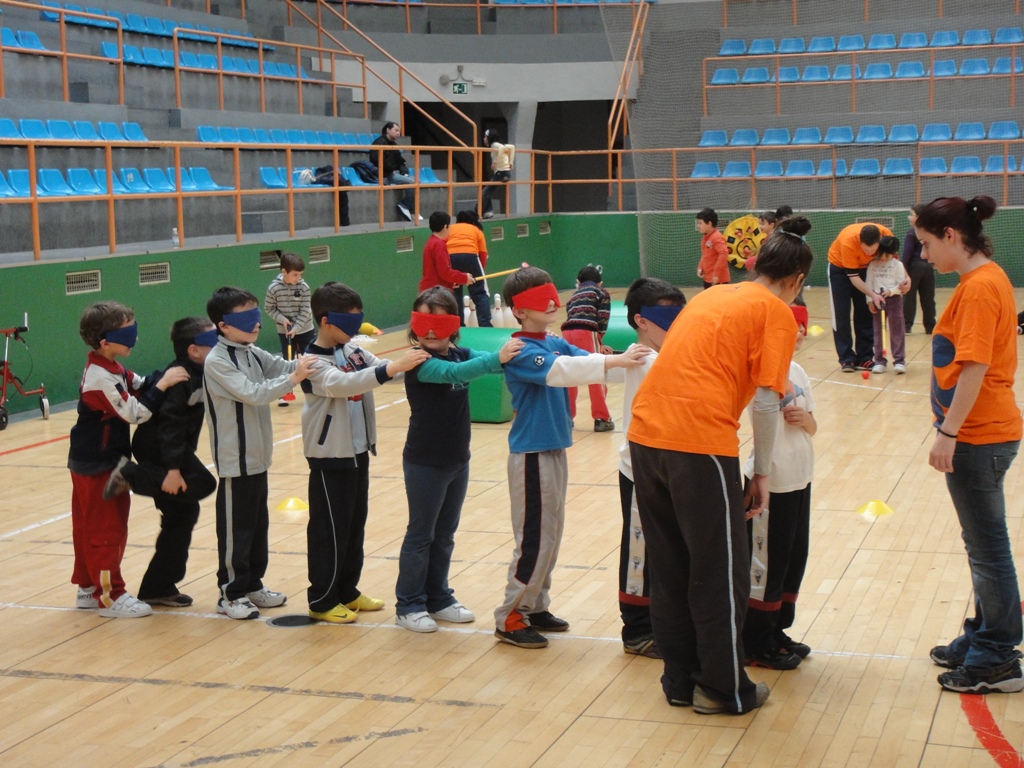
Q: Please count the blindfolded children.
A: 8